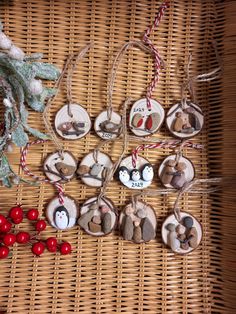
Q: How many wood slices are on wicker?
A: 12